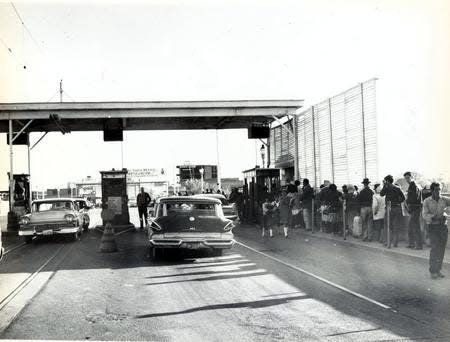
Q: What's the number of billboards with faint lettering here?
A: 1